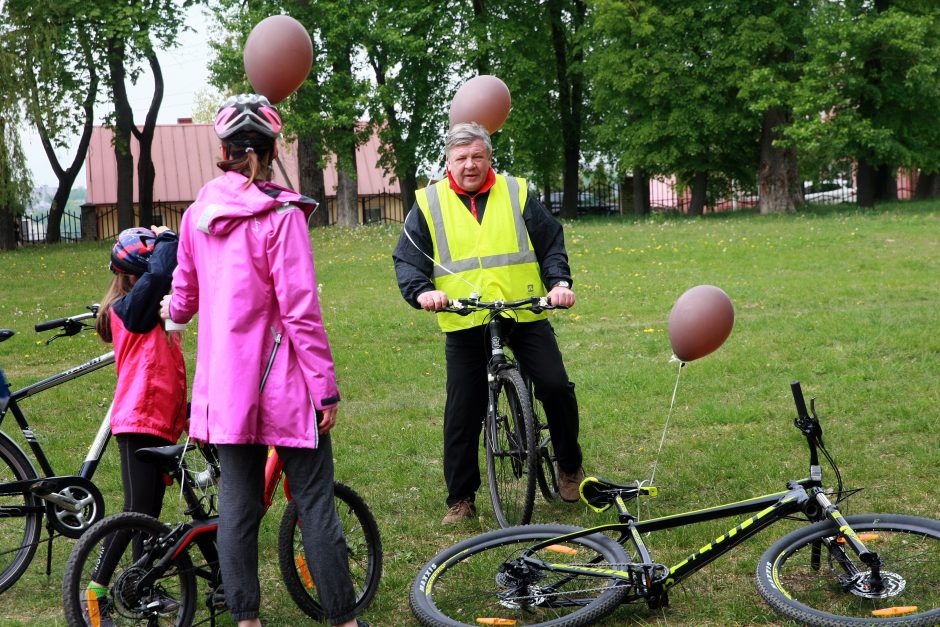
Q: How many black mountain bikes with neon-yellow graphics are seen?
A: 1